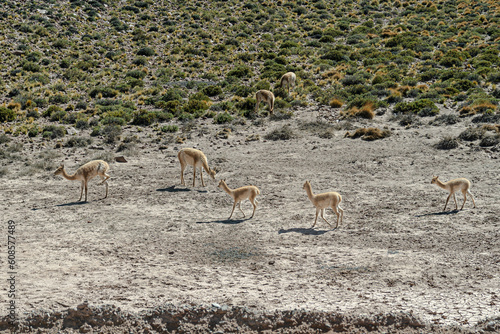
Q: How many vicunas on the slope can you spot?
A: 7